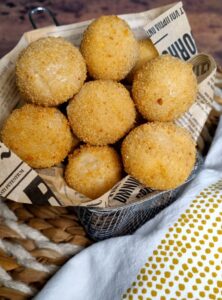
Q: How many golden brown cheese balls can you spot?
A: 8